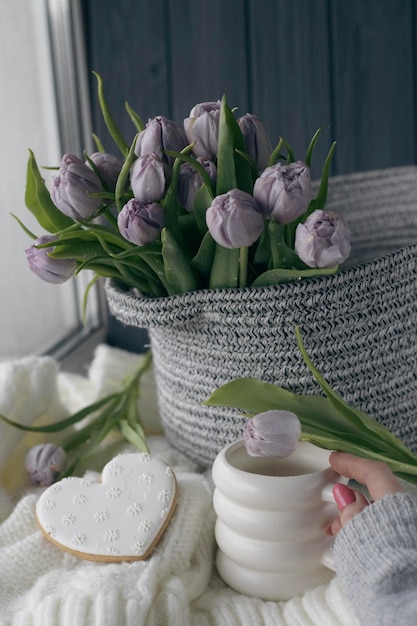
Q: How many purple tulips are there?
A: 14